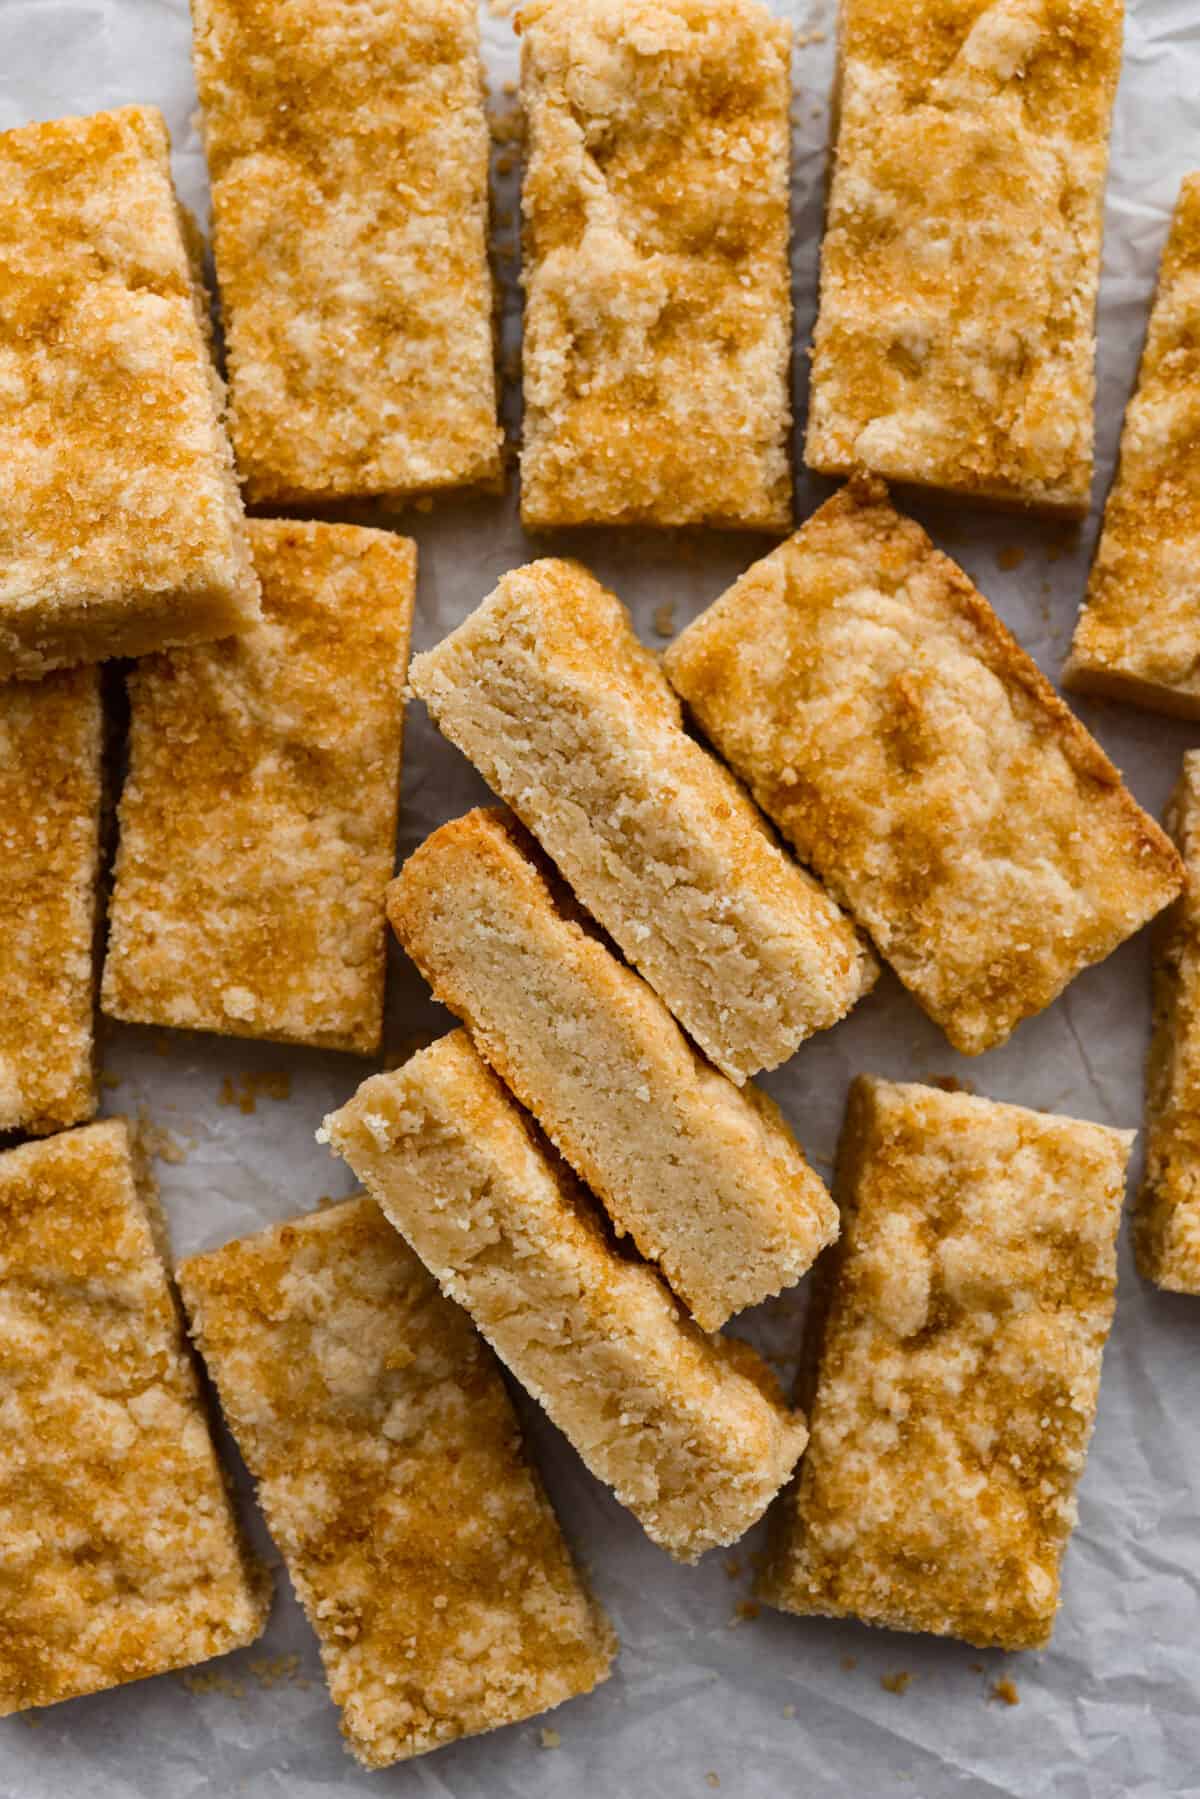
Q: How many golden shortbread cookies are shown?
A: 15